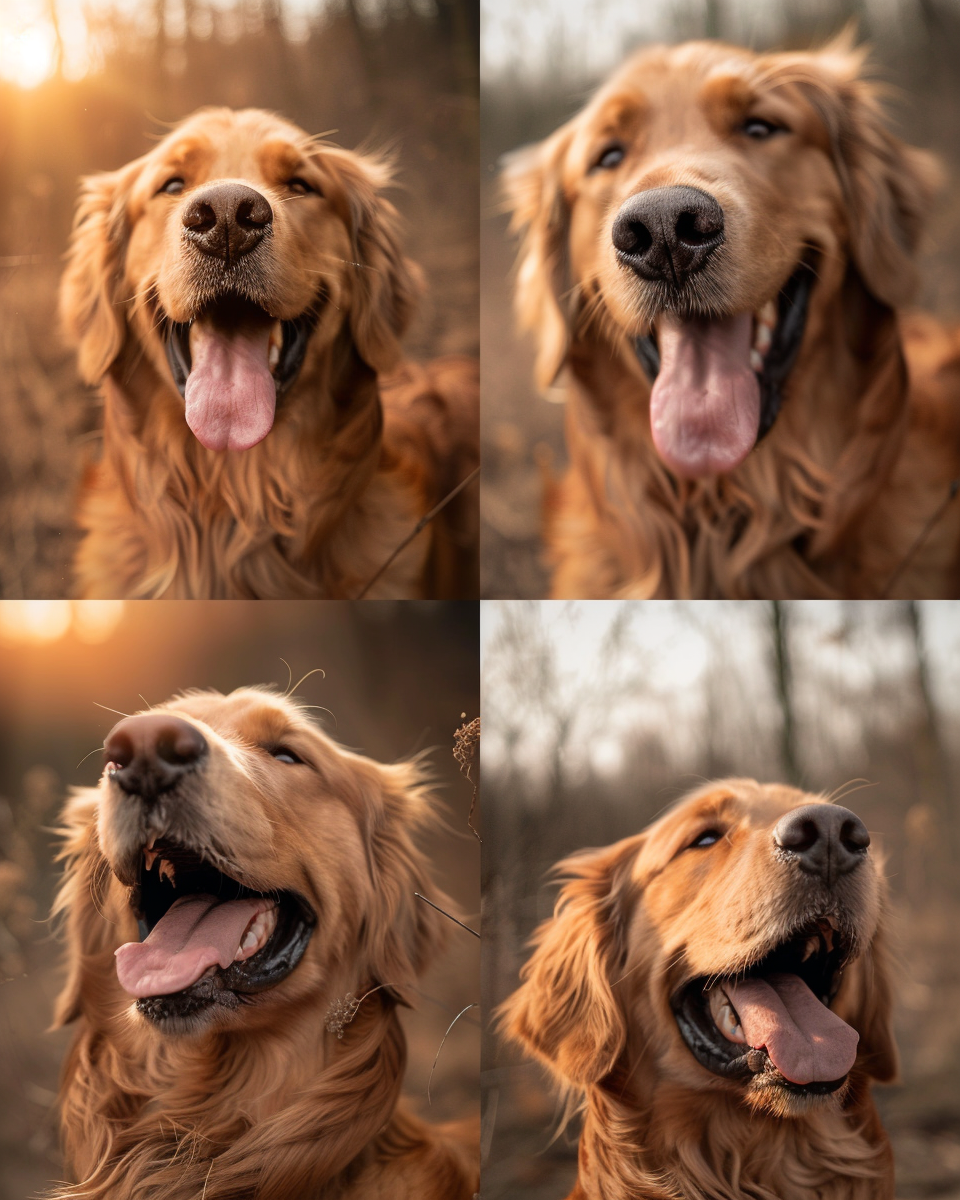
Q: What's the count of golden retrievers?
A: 4